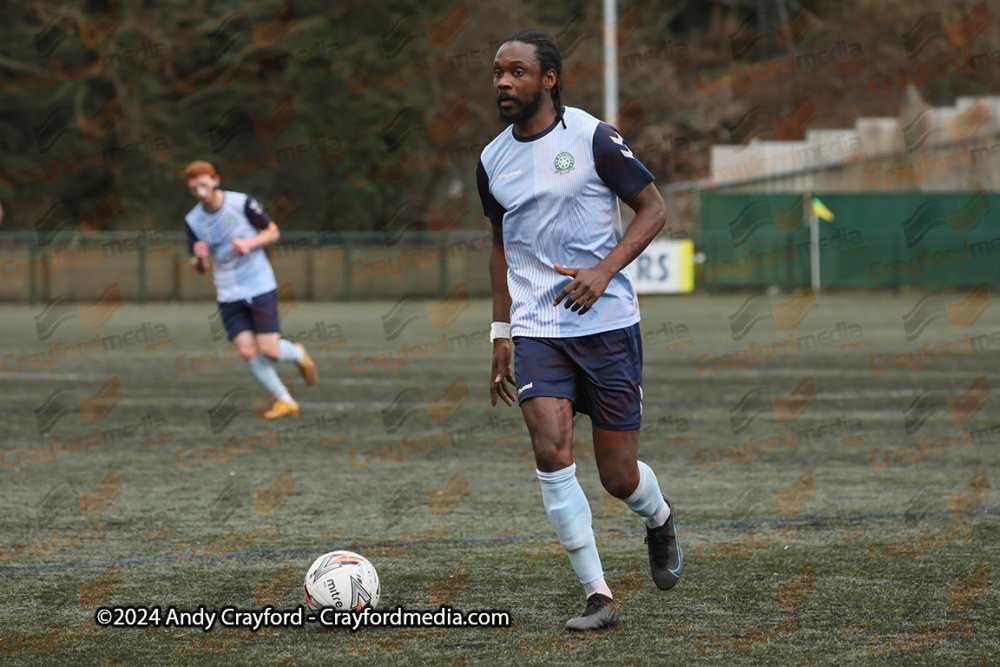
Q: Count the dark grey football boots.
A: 2